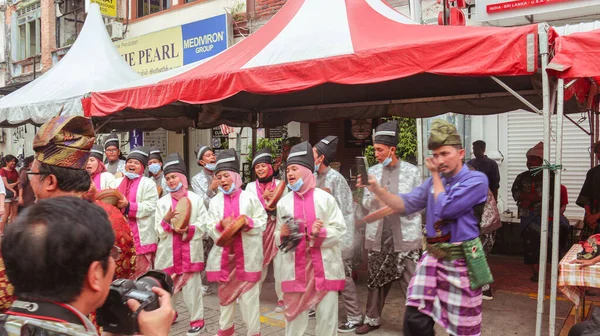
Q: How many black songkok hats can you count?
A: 11